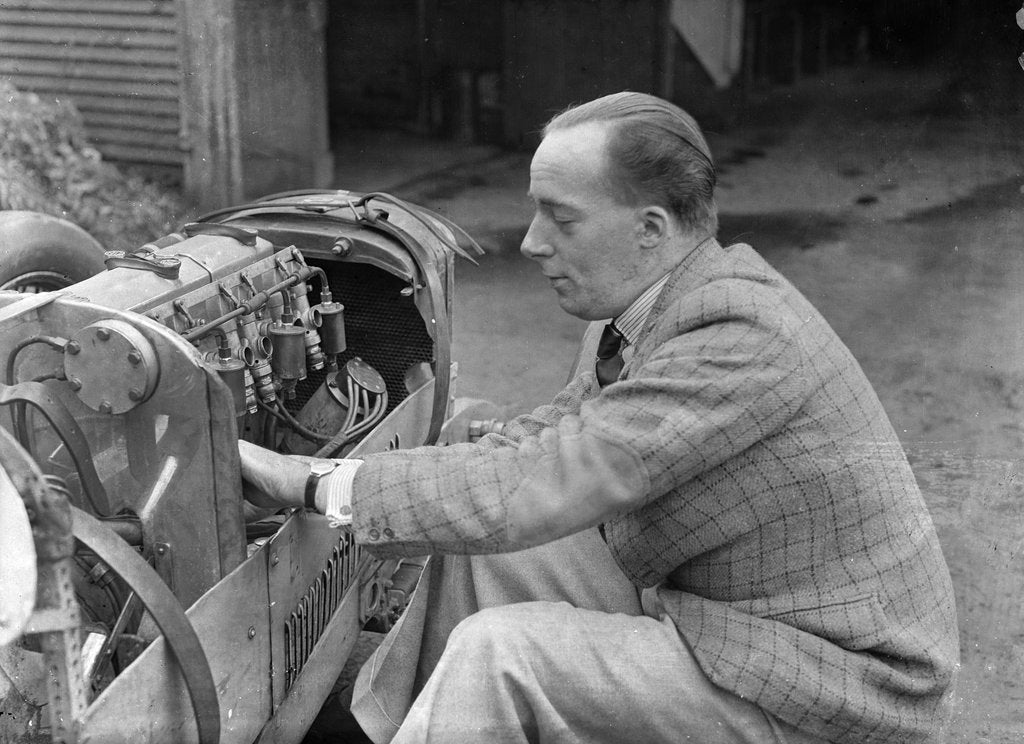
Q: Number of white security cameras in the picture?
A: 0